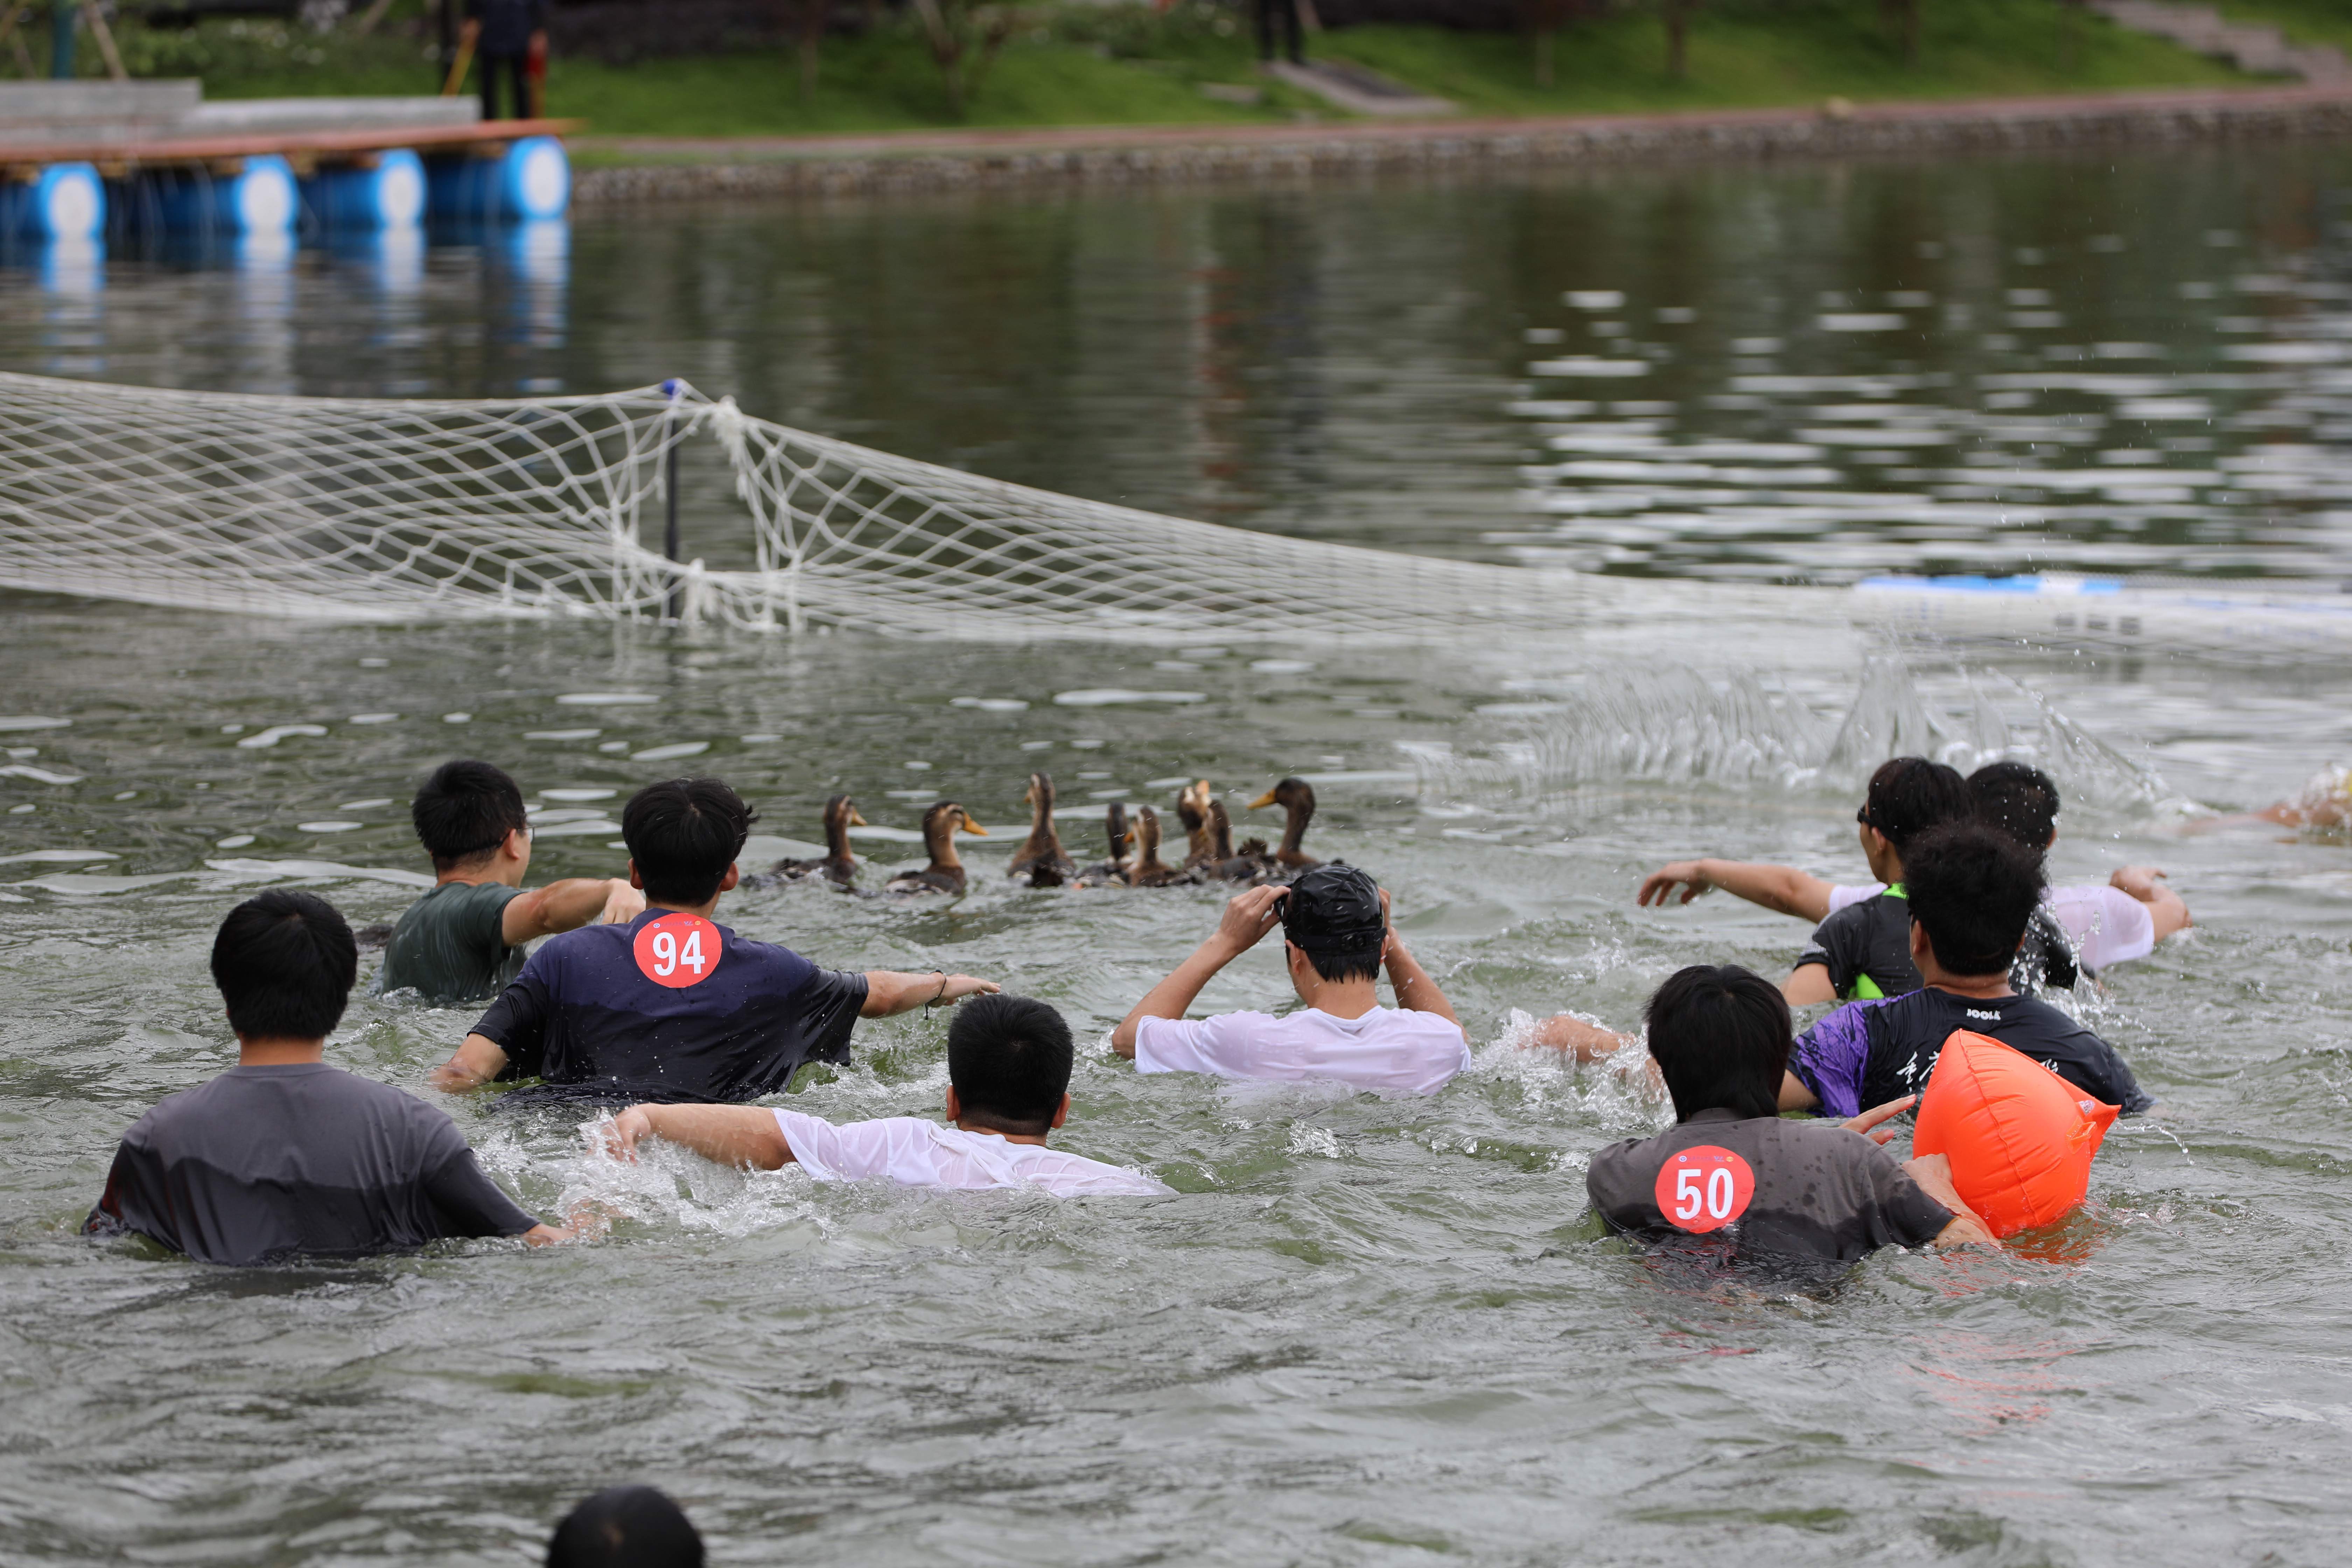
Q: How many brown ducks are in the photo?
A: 8